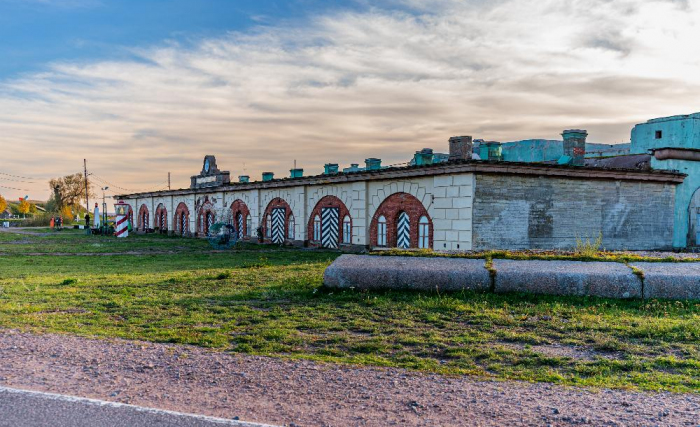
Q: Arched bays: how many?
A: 9